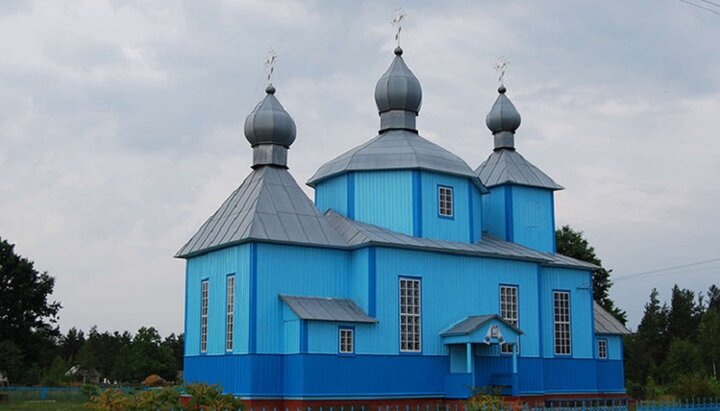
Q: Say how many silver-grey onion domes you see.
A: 3